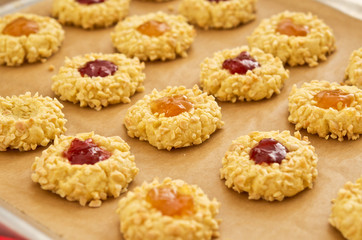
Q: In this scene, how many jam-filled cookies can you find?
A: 12